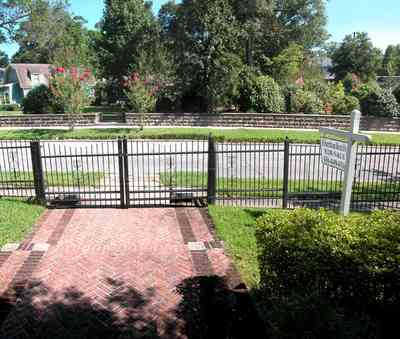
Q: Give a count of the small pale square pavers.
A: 3